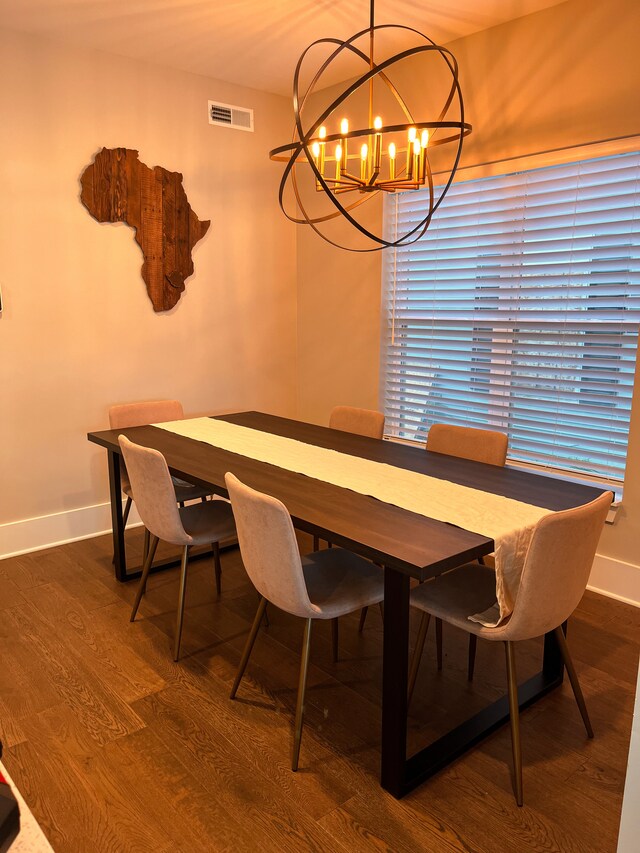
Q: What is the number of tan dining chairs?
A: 6